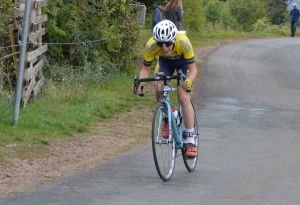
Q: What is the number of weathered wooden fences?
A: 1